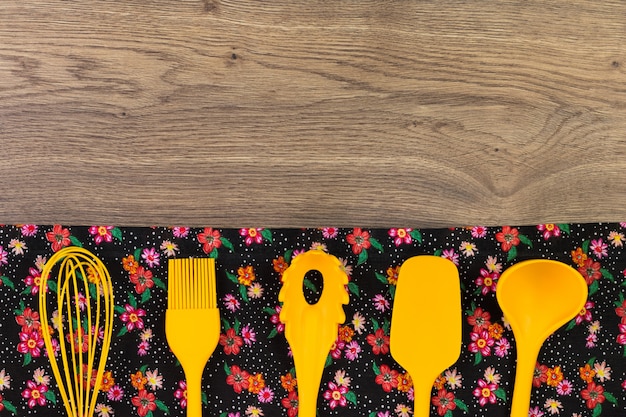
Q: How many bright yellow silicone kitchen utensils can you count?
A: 5